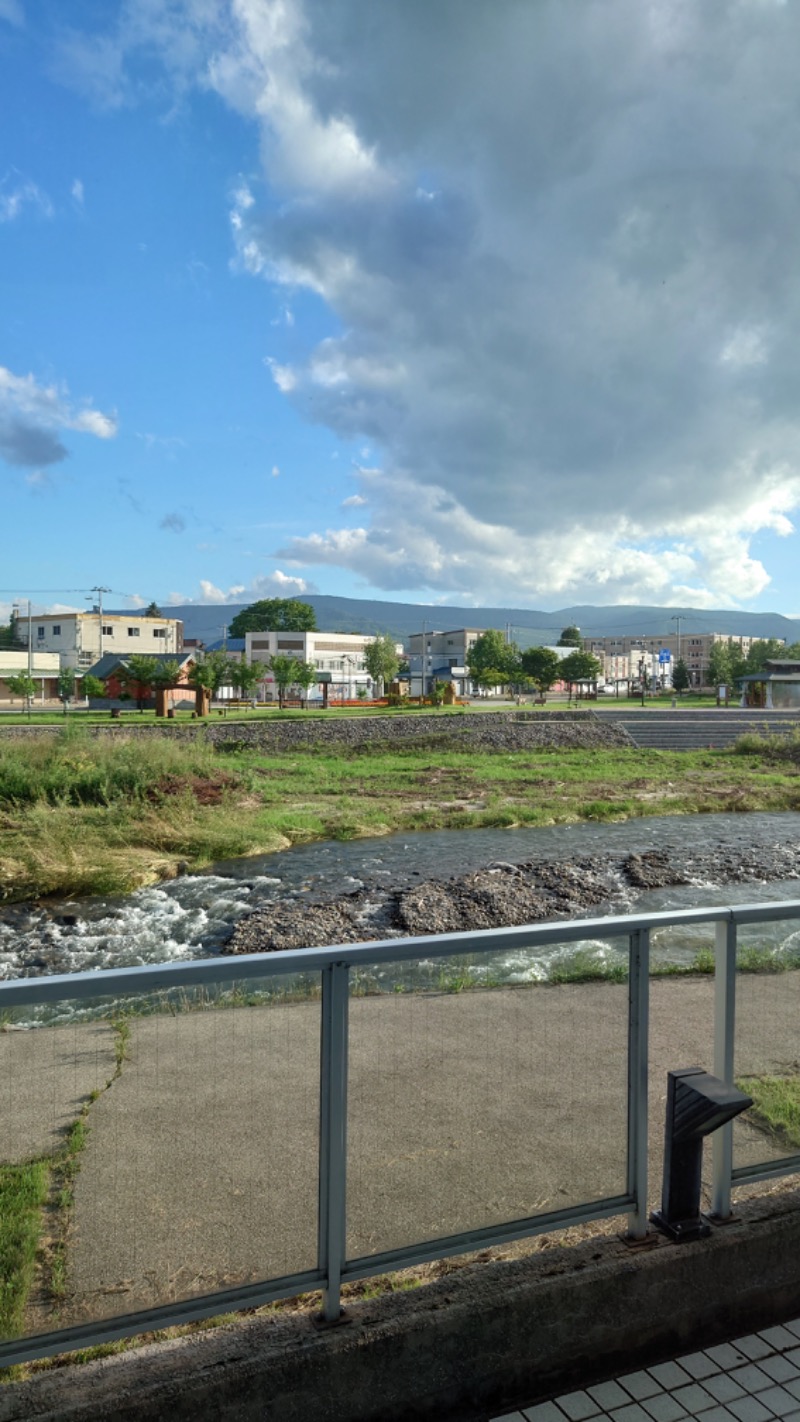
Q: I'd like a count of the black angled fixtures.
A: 1